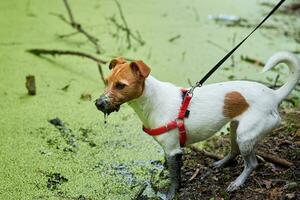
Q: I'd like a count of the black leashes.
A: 1